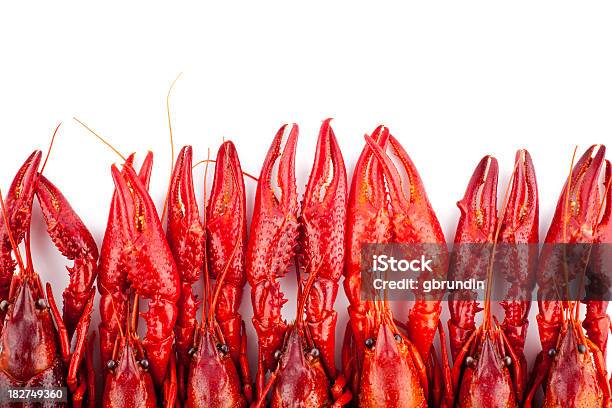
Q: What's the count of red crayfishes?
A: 7